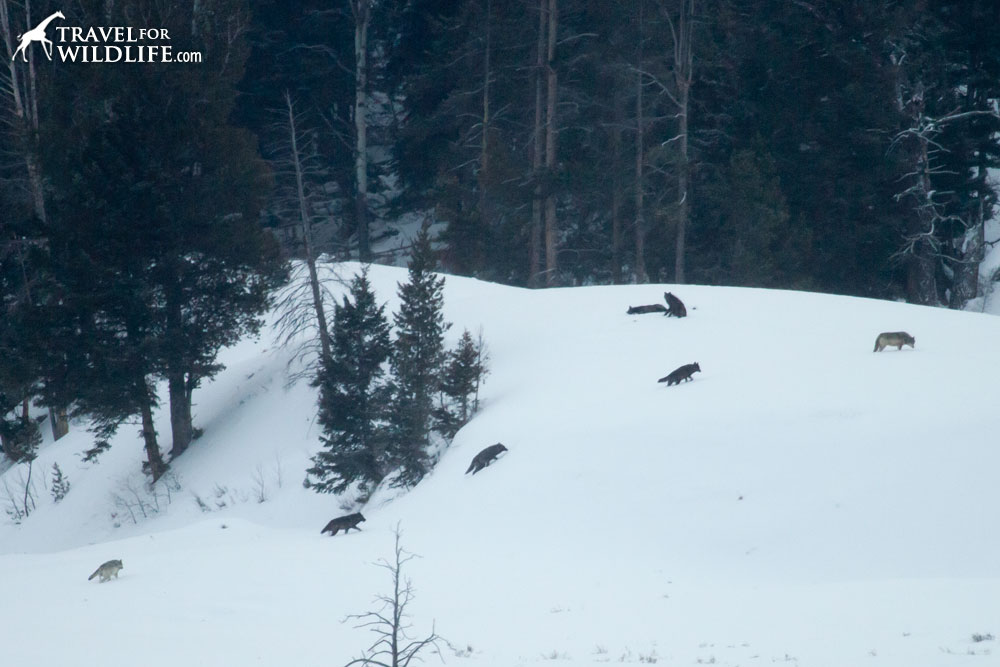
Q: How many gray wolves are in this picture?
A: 2